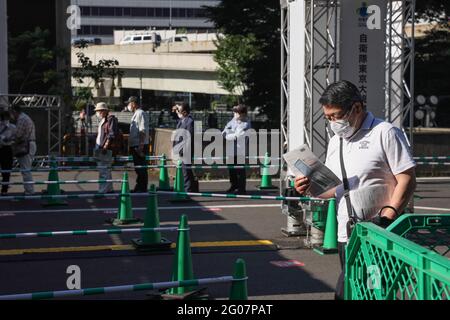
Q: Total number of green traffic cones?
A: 9